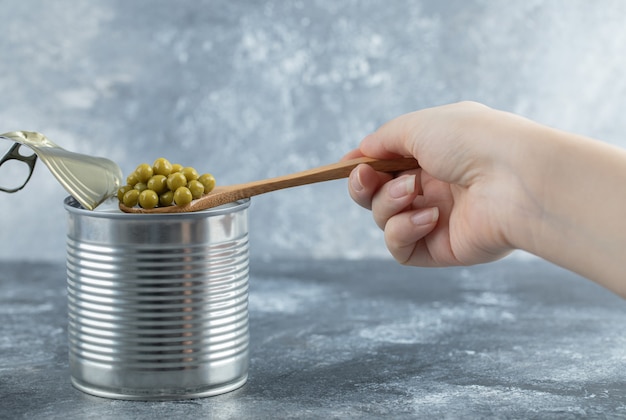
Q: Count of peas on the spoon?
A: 15